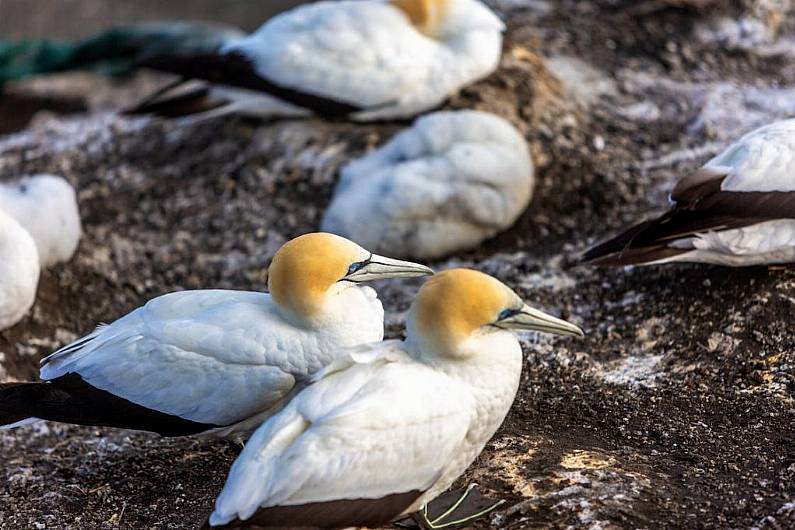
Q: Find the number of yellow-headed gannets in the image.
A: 3